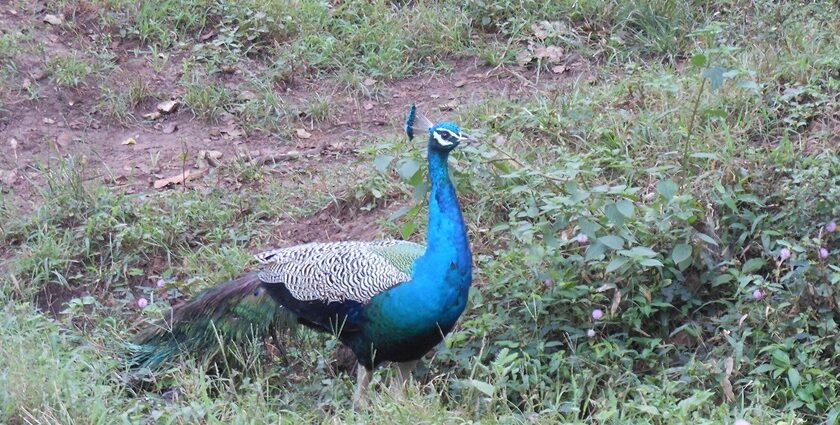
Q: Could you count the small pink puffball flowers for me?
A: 11